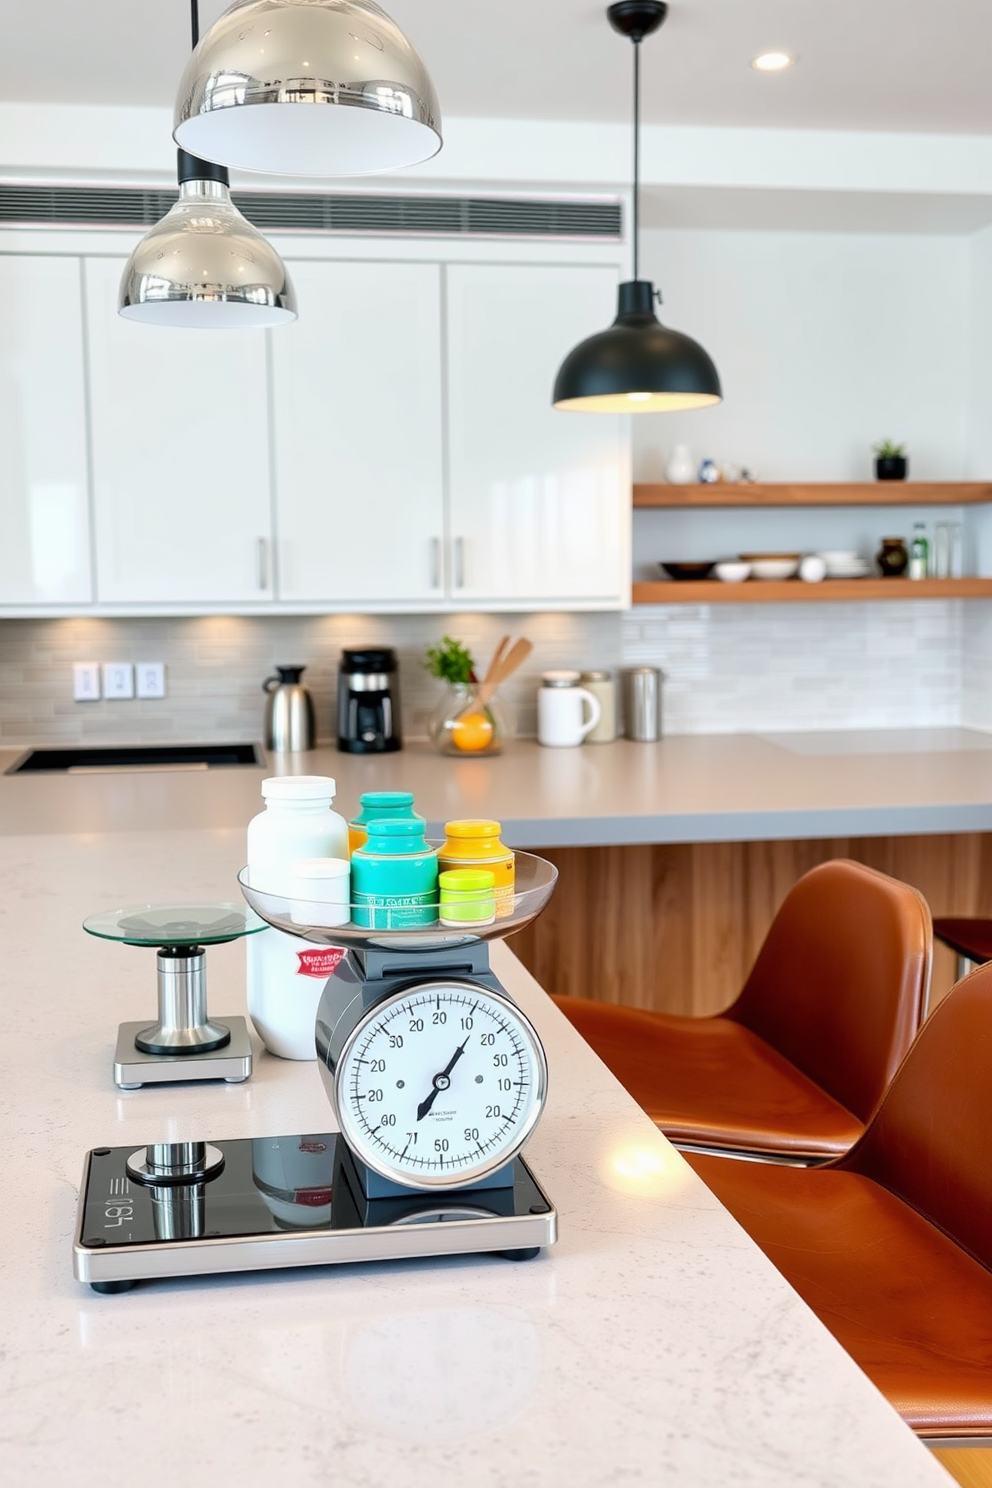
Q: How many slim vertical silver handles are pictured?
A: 3